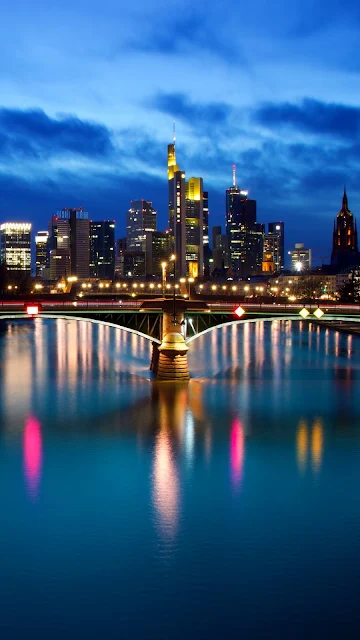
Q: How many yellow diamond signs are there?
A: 2